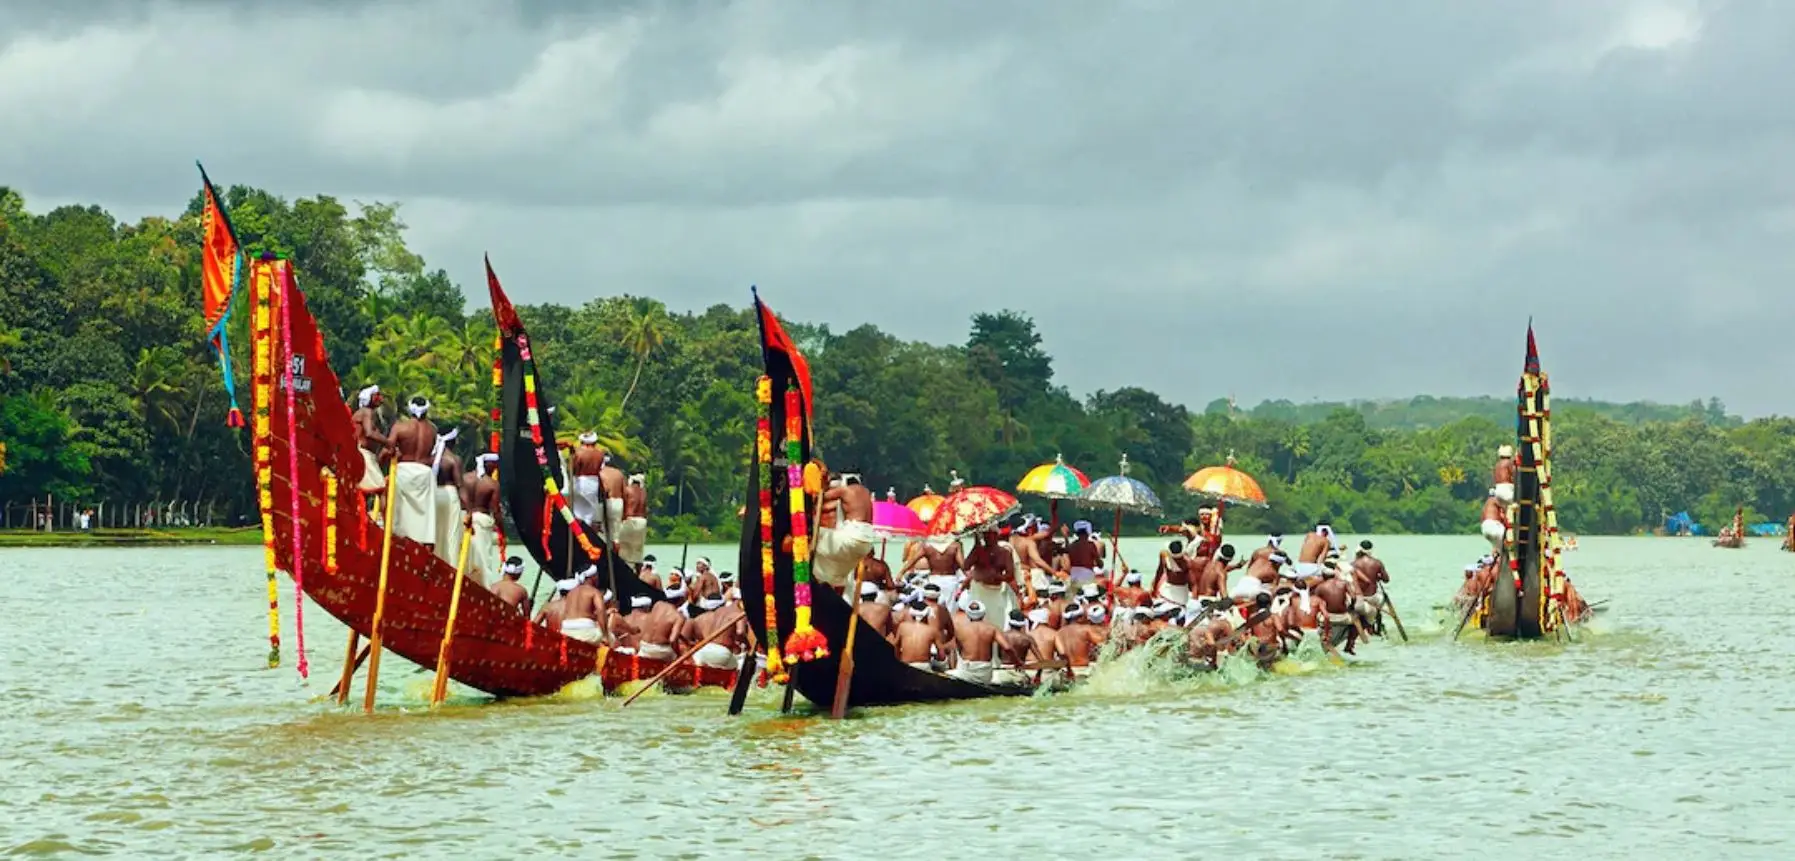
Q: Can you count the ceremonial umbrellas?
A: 6